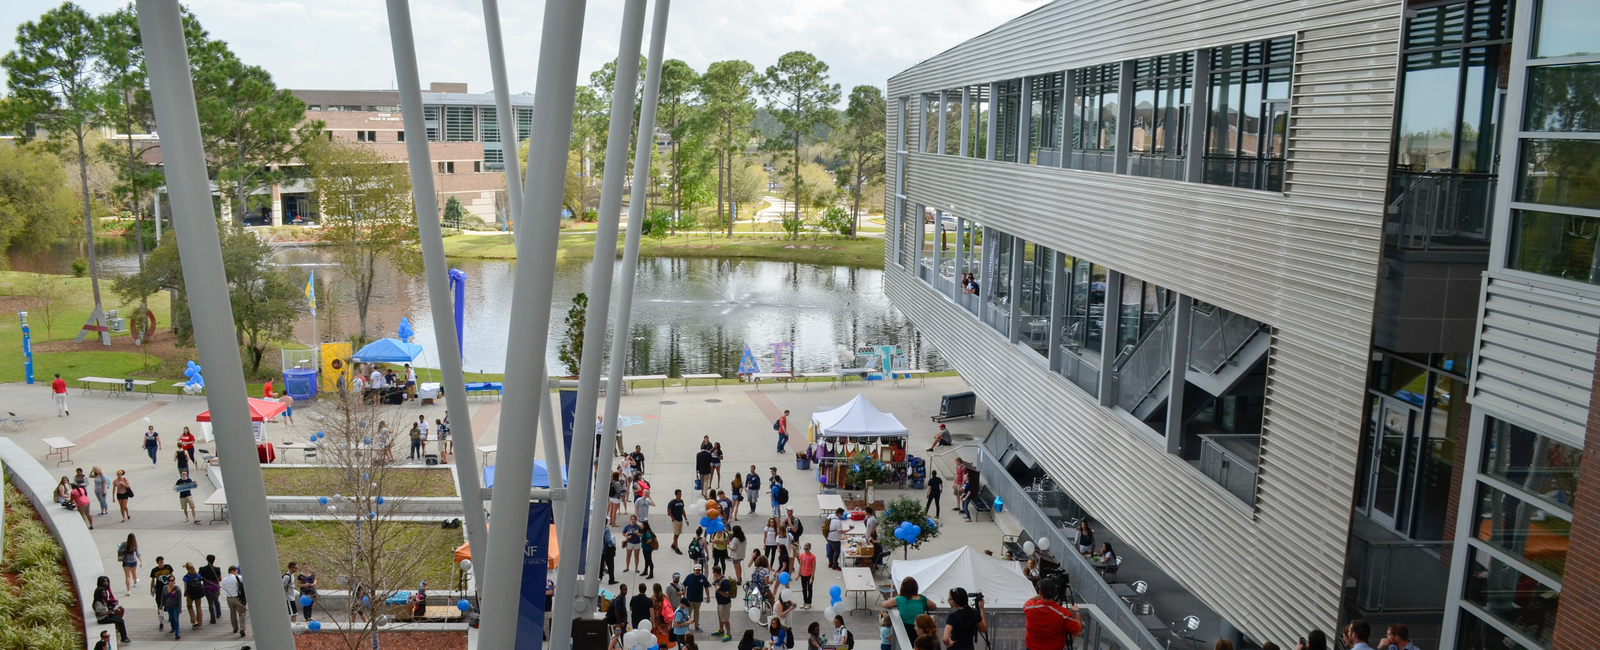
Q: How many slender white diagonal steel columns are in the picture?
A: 6